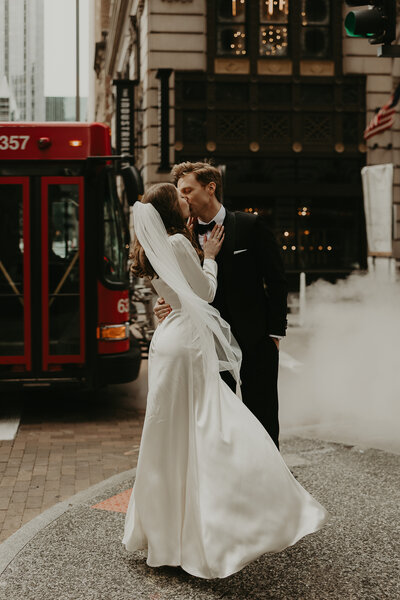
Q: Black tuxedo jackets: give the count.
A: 1